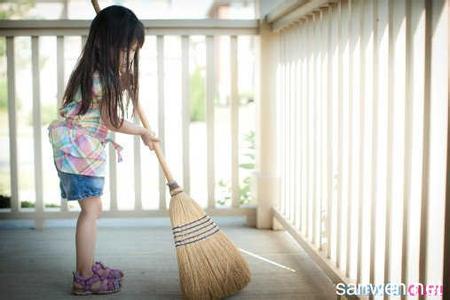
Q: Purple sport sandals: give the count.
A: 2